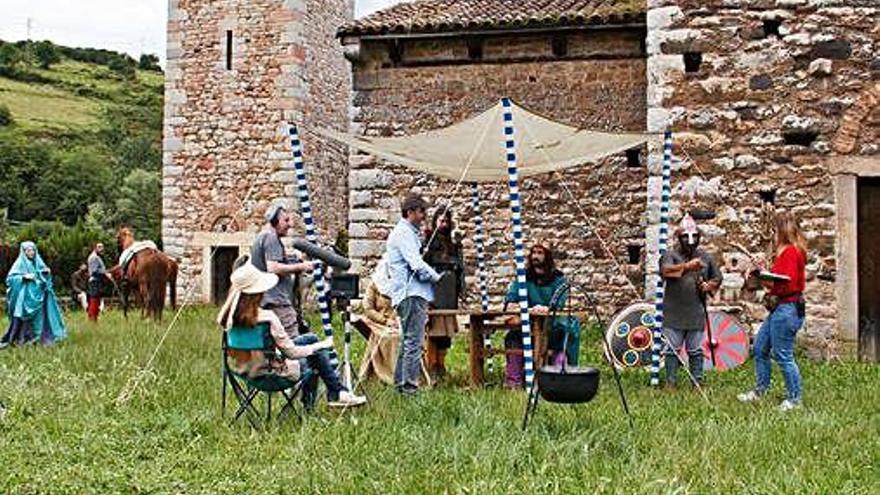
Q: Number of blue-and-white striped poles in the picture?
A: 4